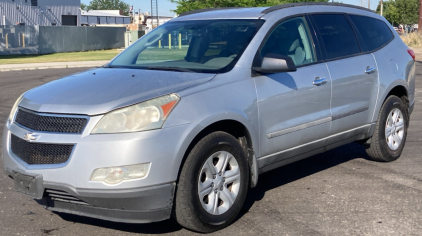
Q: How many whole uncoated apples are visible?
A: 0